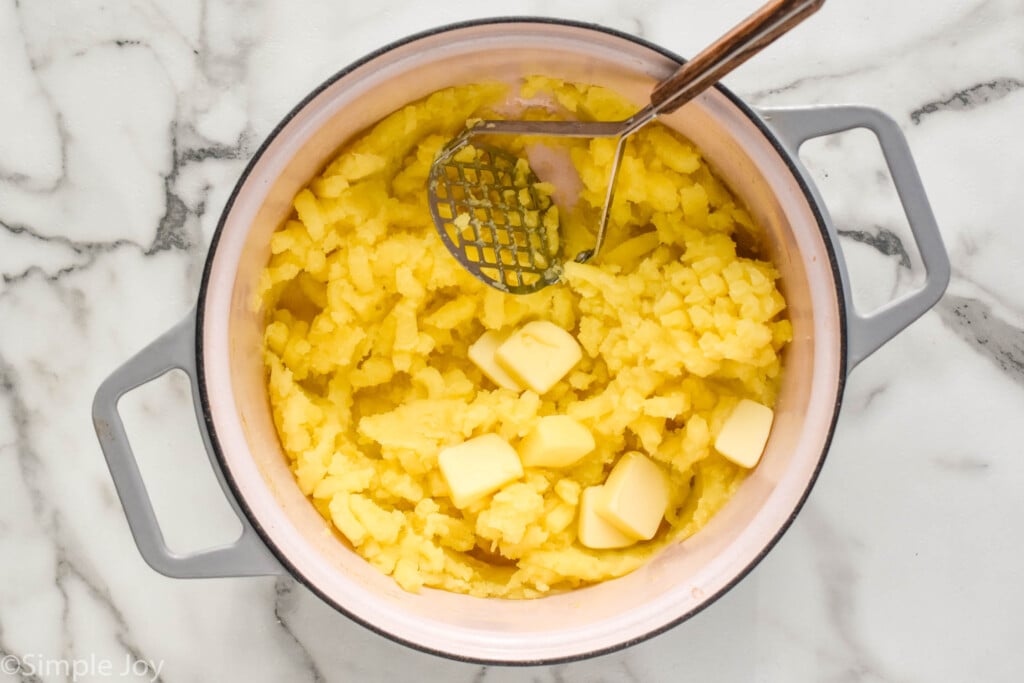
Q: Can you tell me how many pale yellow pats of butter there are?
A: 7